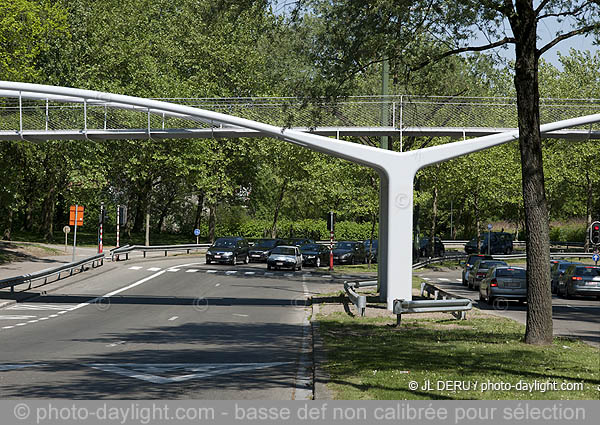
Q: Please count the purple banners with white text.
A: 0